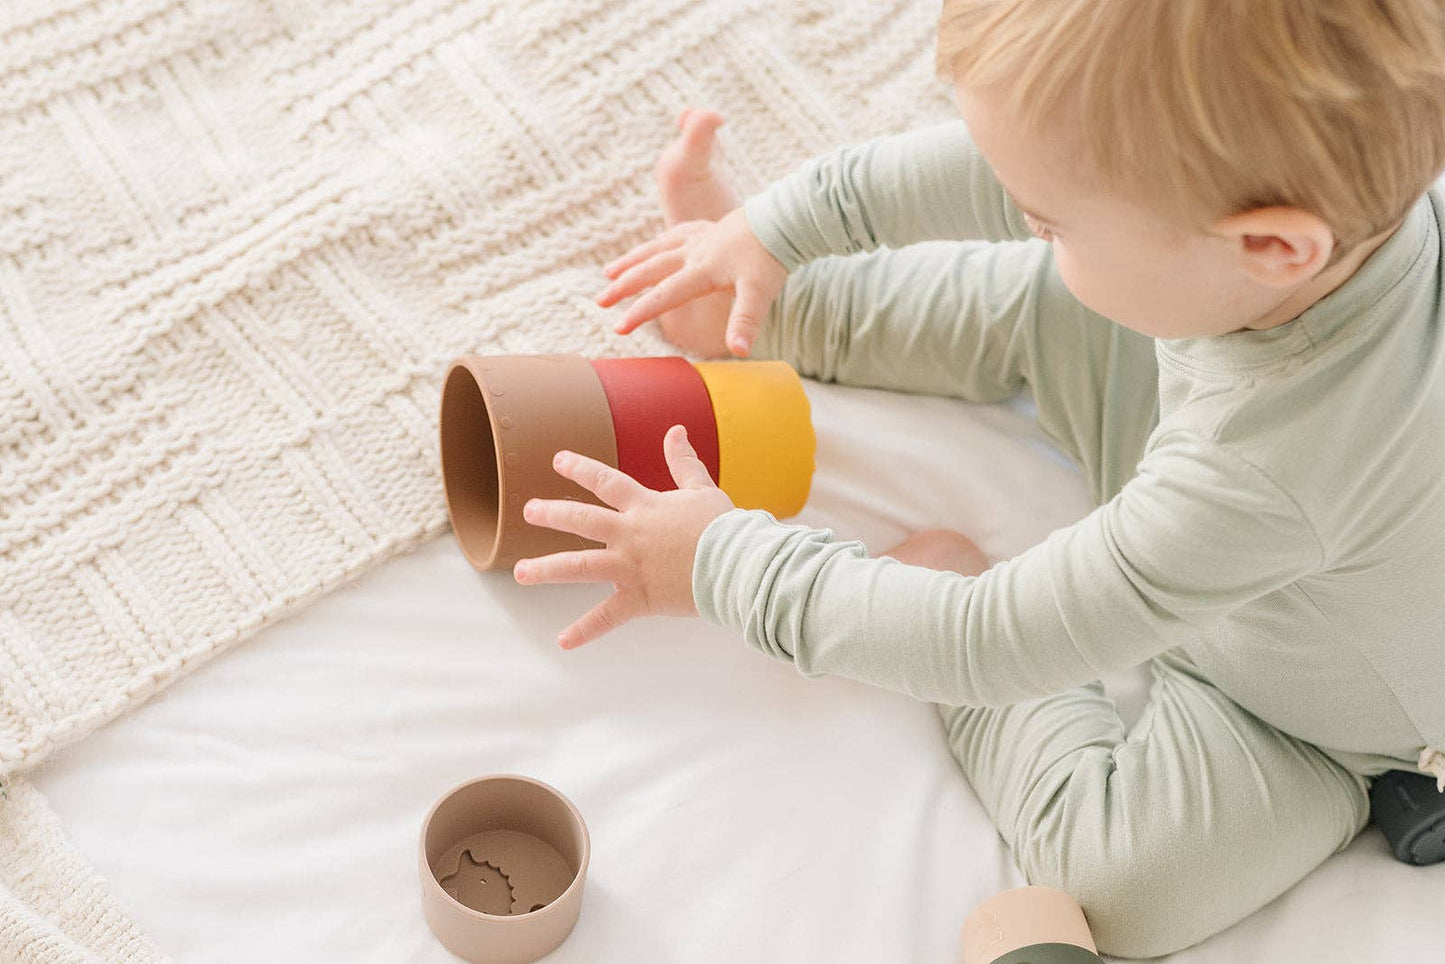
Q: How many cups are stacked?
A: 3